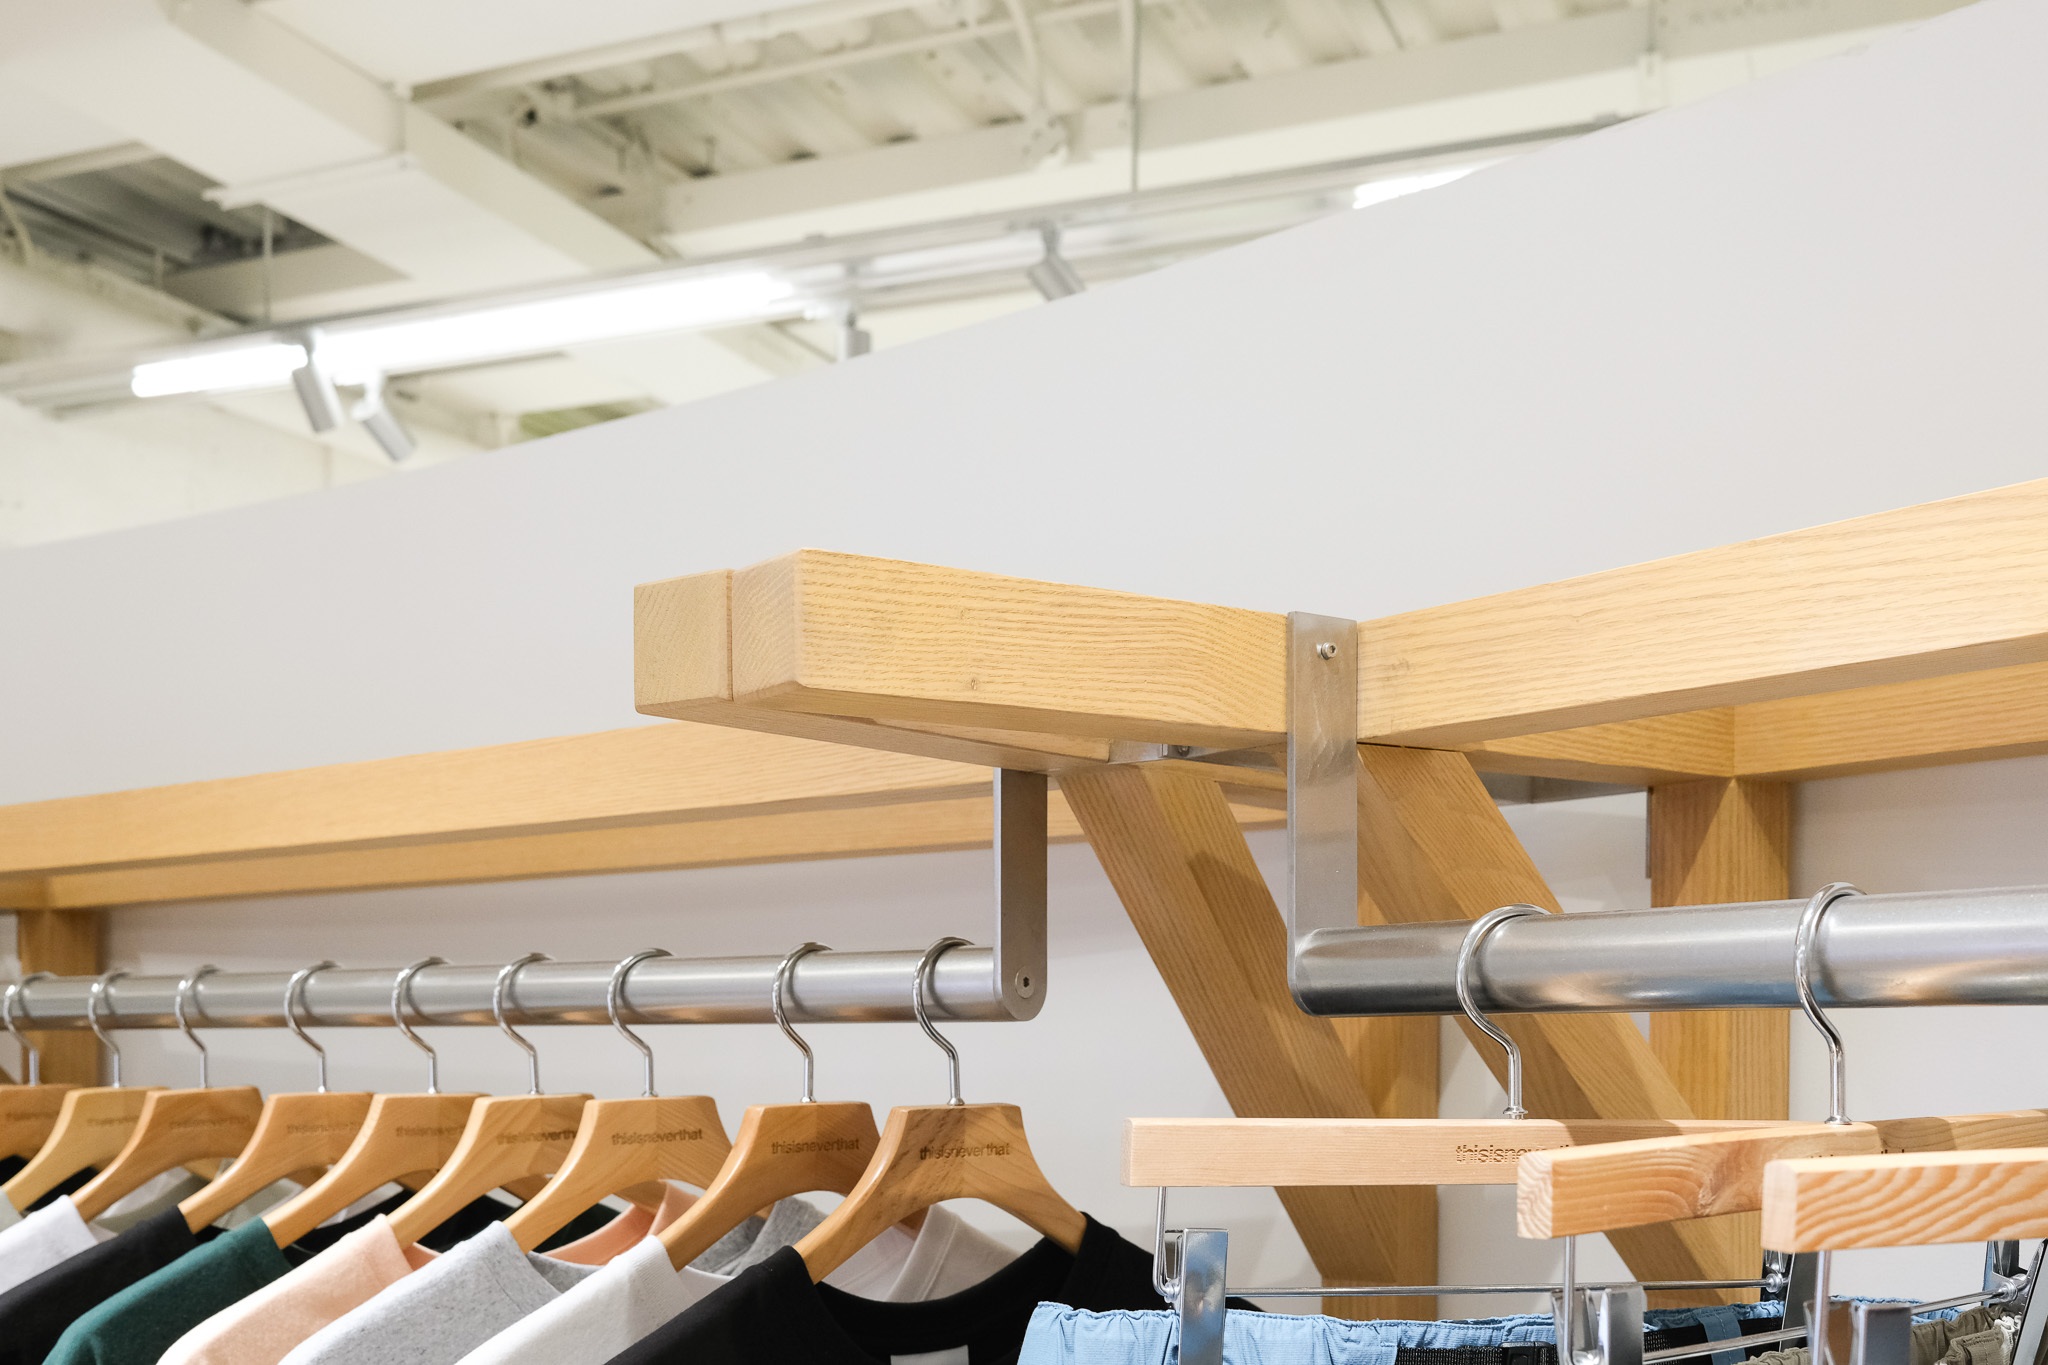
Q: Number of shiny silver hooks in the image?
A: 11